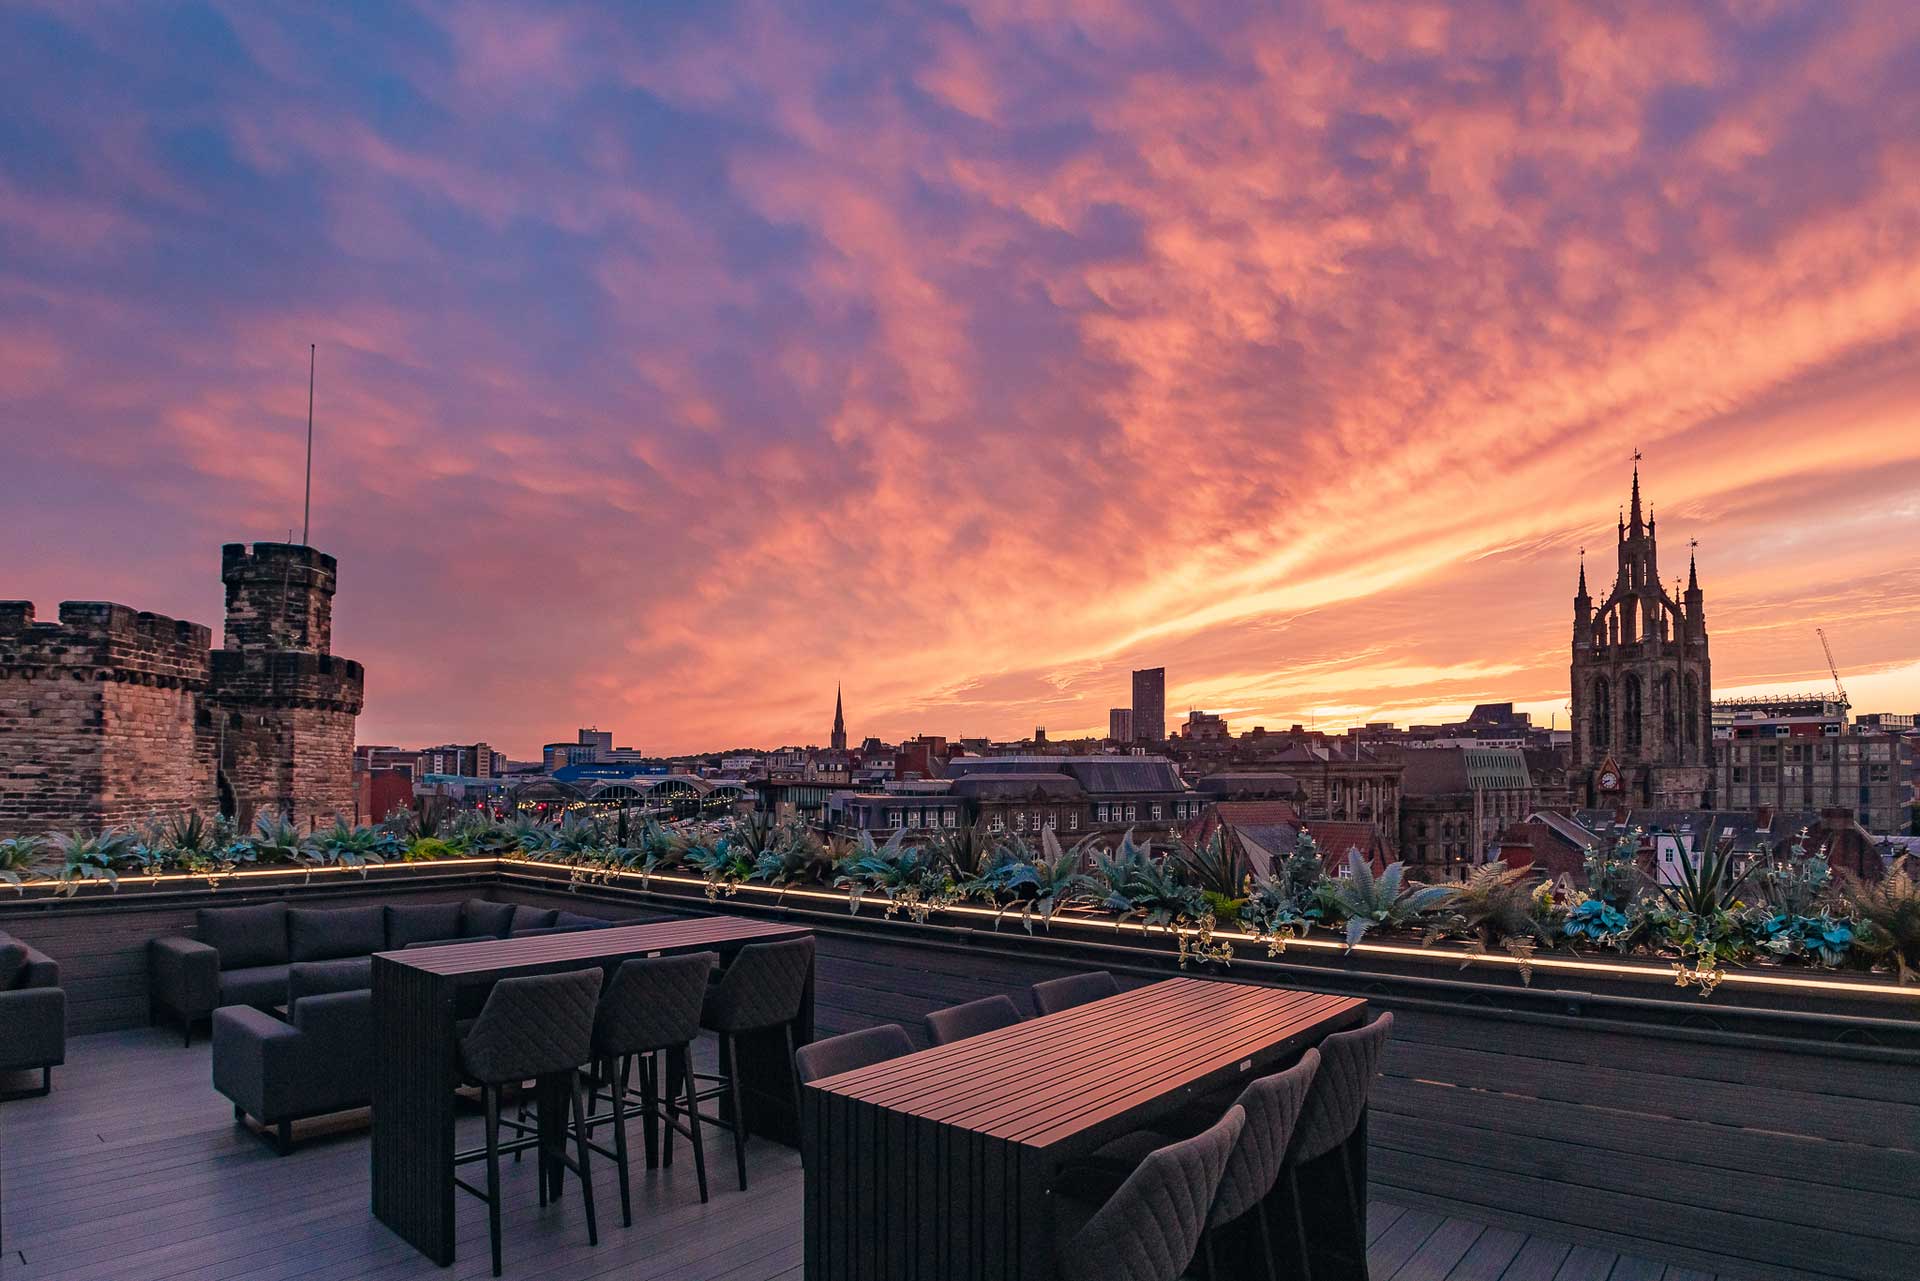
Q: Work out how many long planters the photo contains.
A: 2